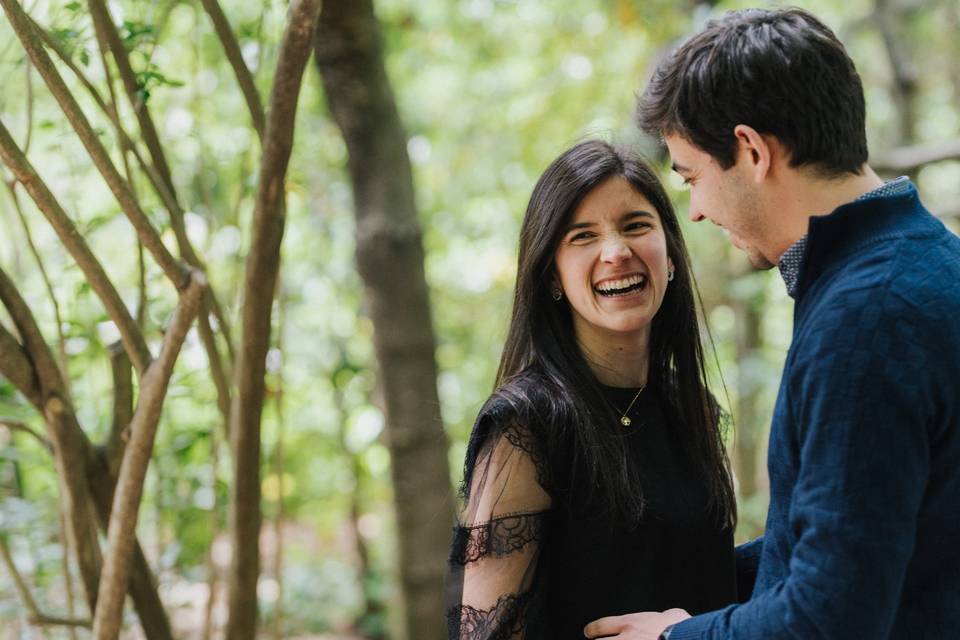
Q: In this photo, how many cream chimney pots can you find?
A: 0